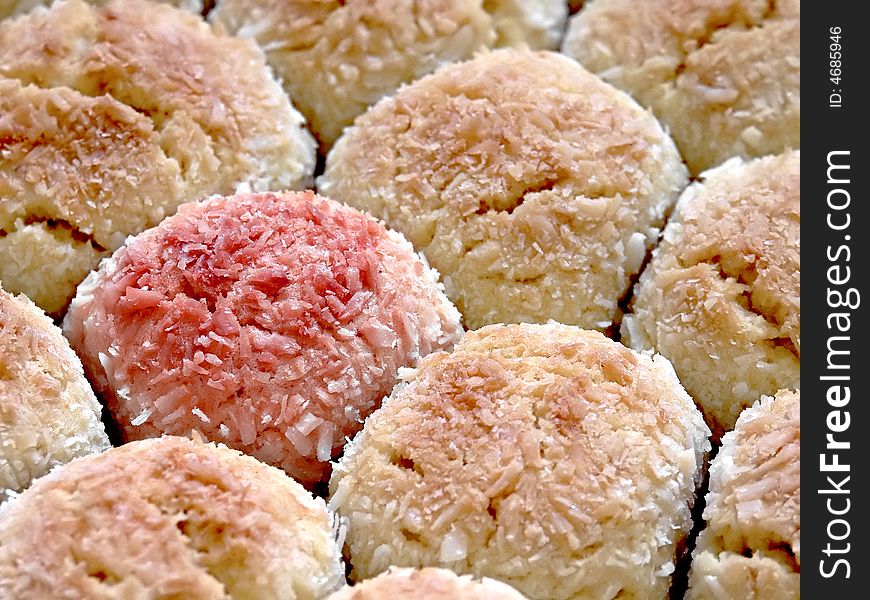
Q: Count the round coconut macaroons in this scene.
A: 11